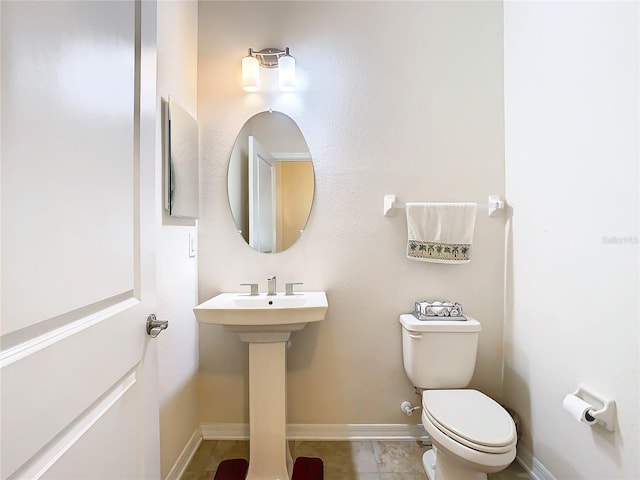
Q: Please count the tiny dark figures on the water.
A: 0